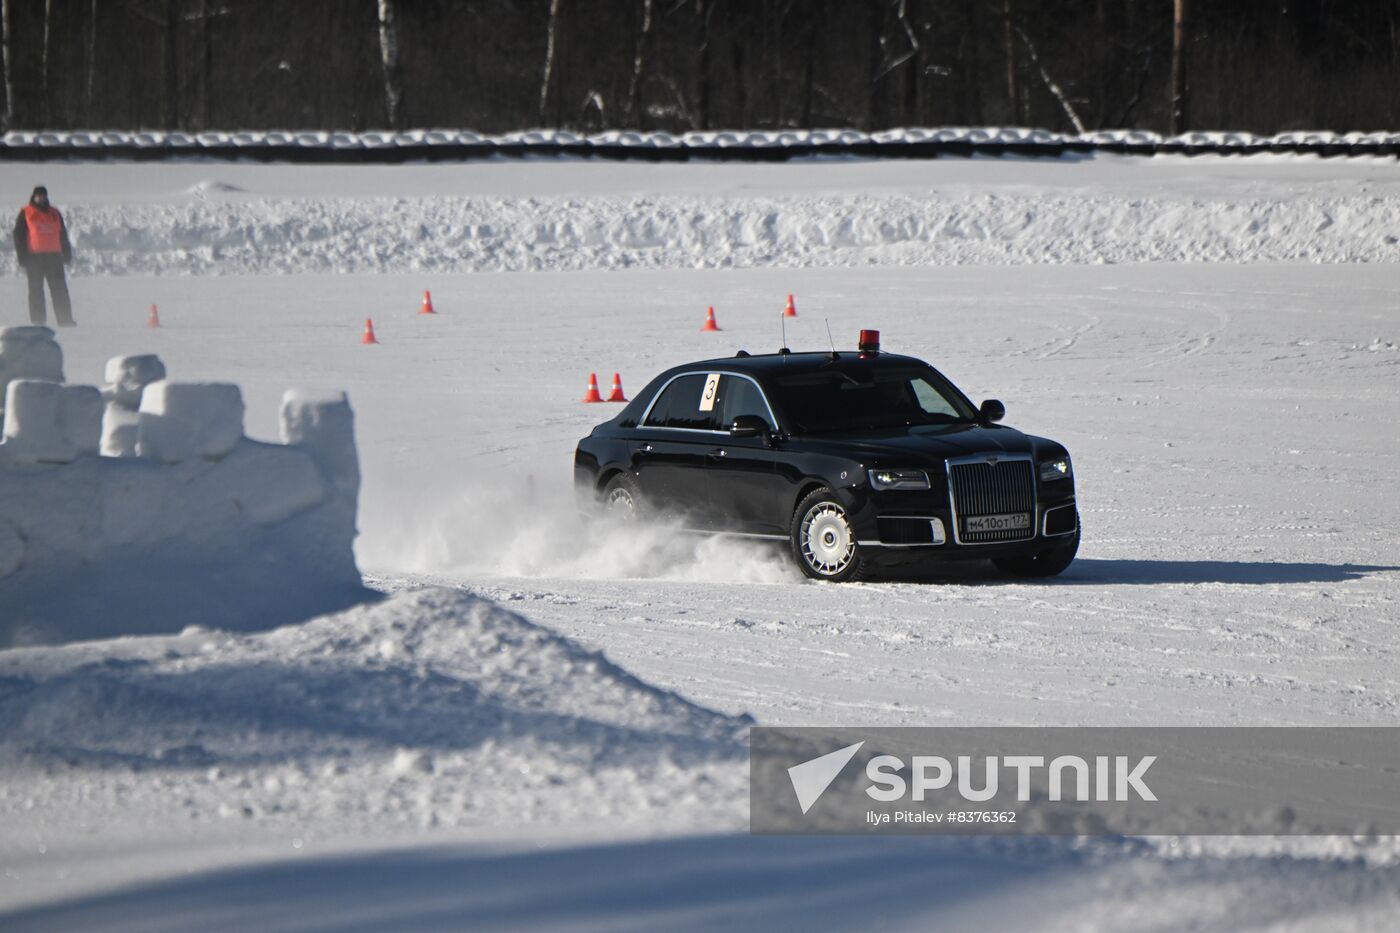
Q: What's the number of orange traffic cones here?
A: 7